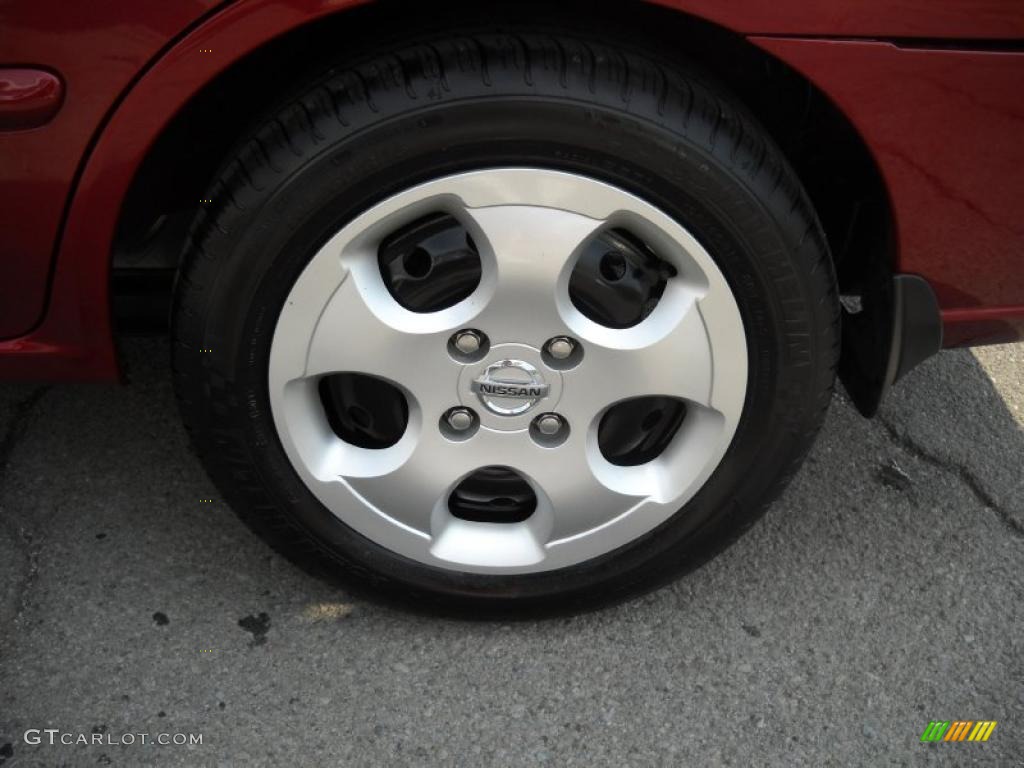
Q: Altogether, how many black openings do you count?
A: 5